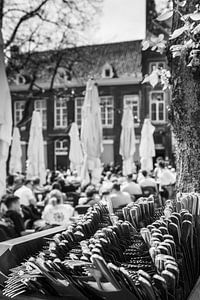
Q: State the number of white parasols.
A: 7